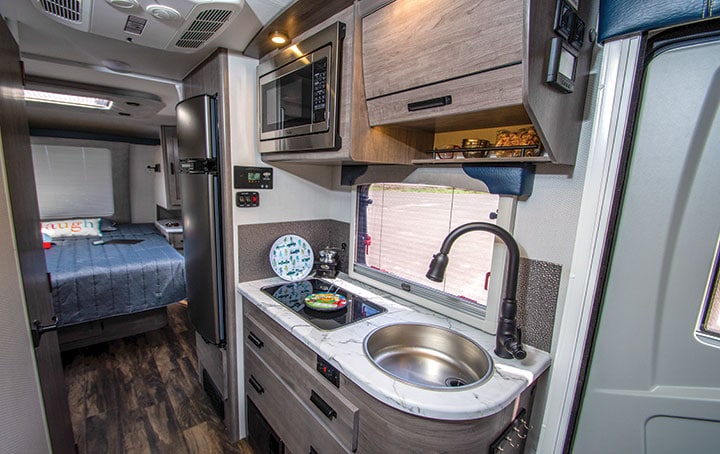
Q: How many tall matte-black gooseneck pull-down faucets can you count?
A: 1